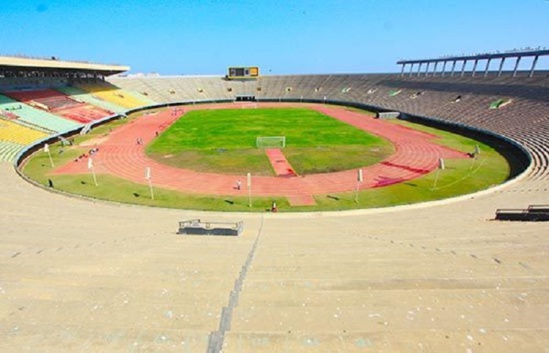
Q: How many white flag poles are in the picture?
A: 7